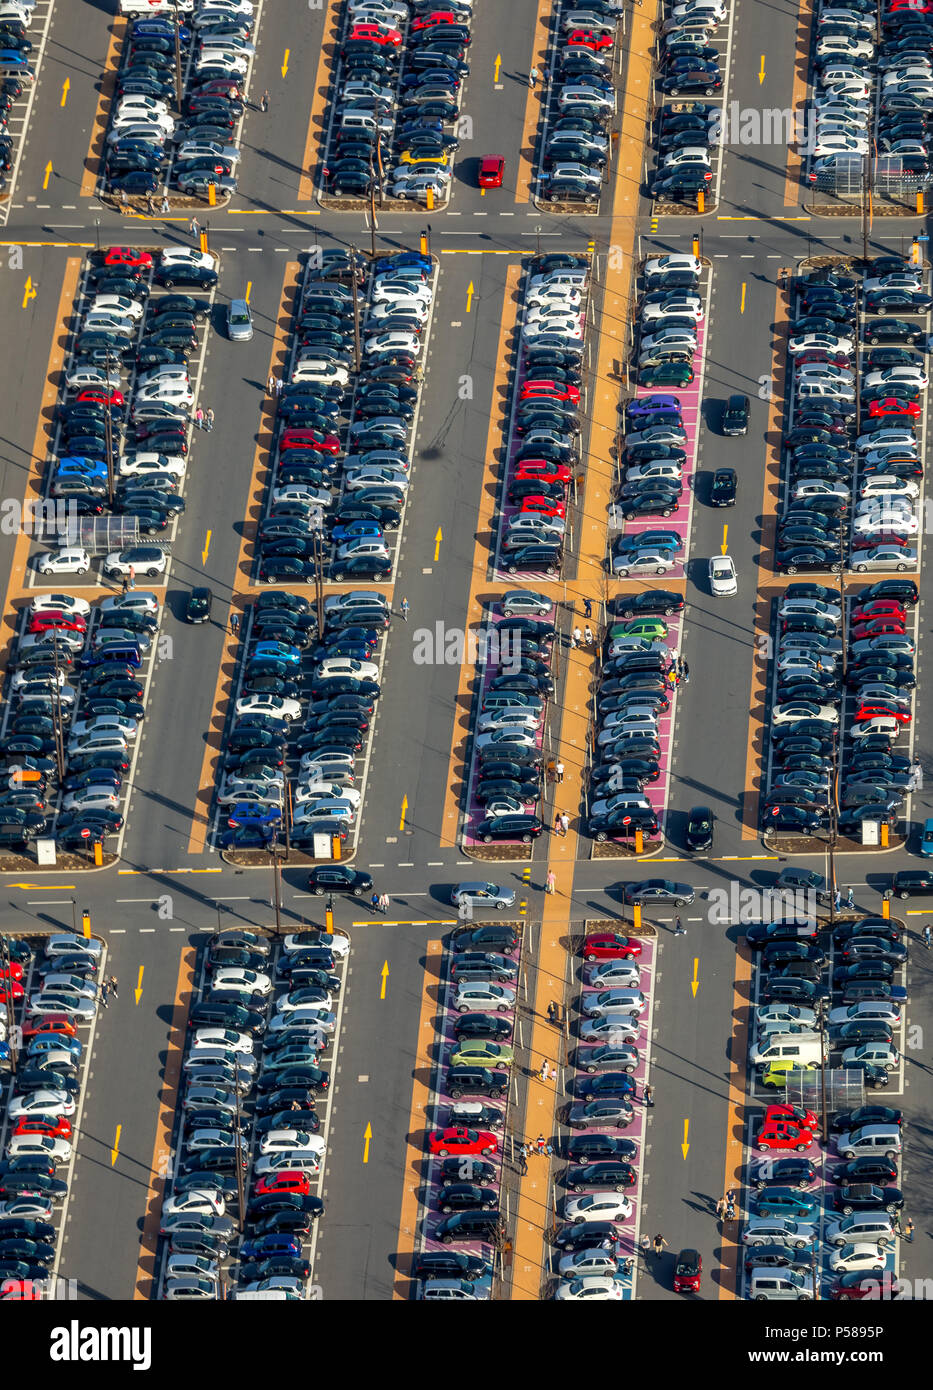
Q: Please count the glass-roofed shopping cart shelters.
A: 3